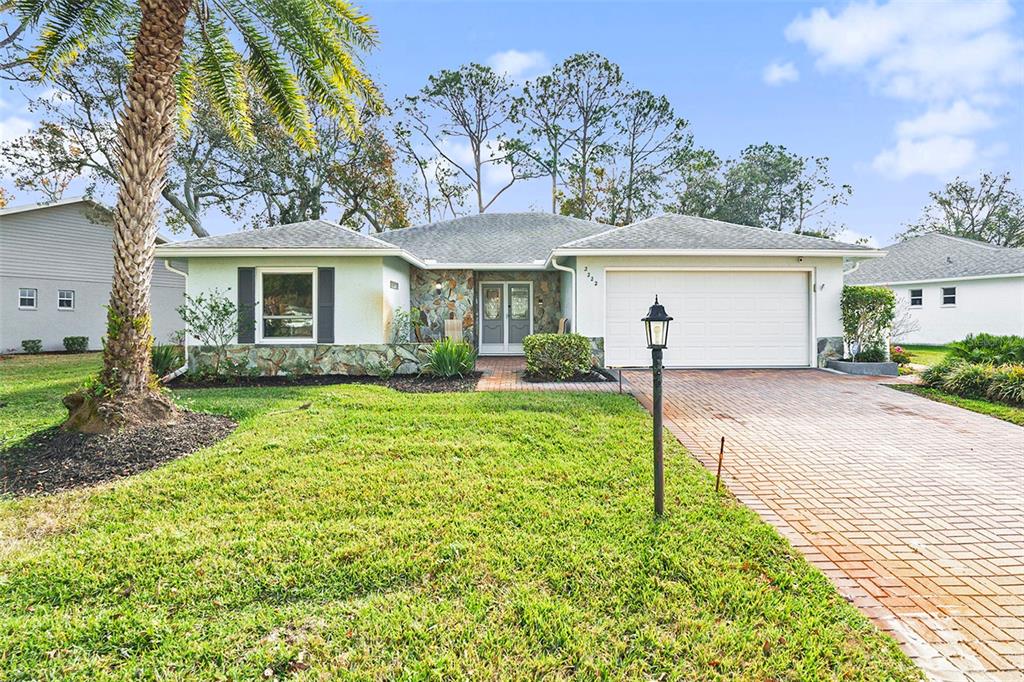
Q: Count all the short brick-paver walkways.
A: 1